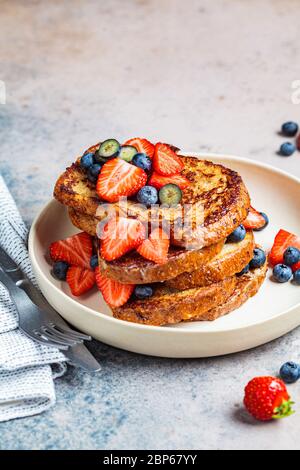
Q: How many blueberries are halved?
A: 3